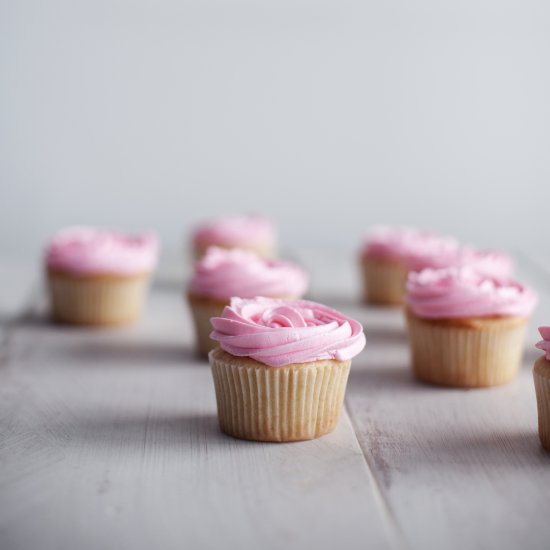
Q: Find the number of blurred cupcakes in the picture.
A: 6